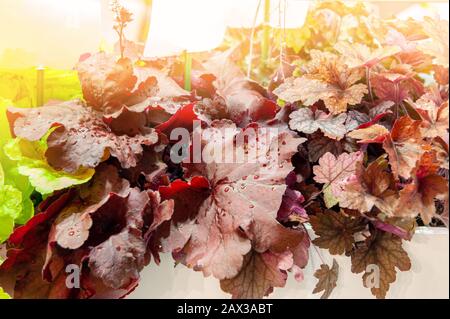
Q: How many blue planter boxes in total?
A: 0